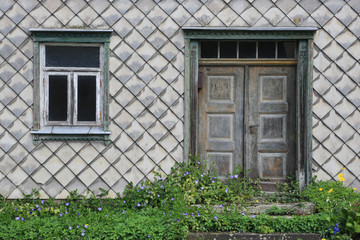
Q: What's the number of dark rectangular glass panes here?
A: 8